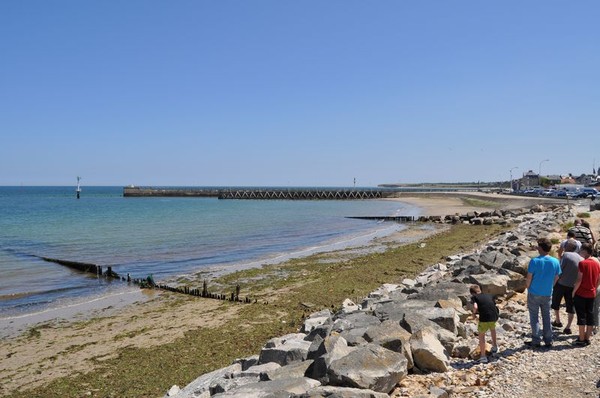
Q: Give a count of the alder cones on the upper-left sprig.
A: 0